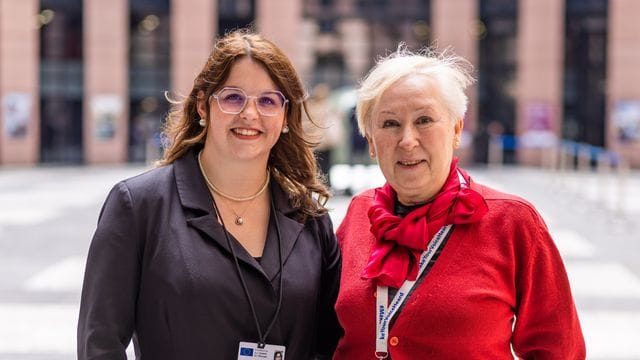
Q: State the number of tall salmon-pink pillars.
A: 7